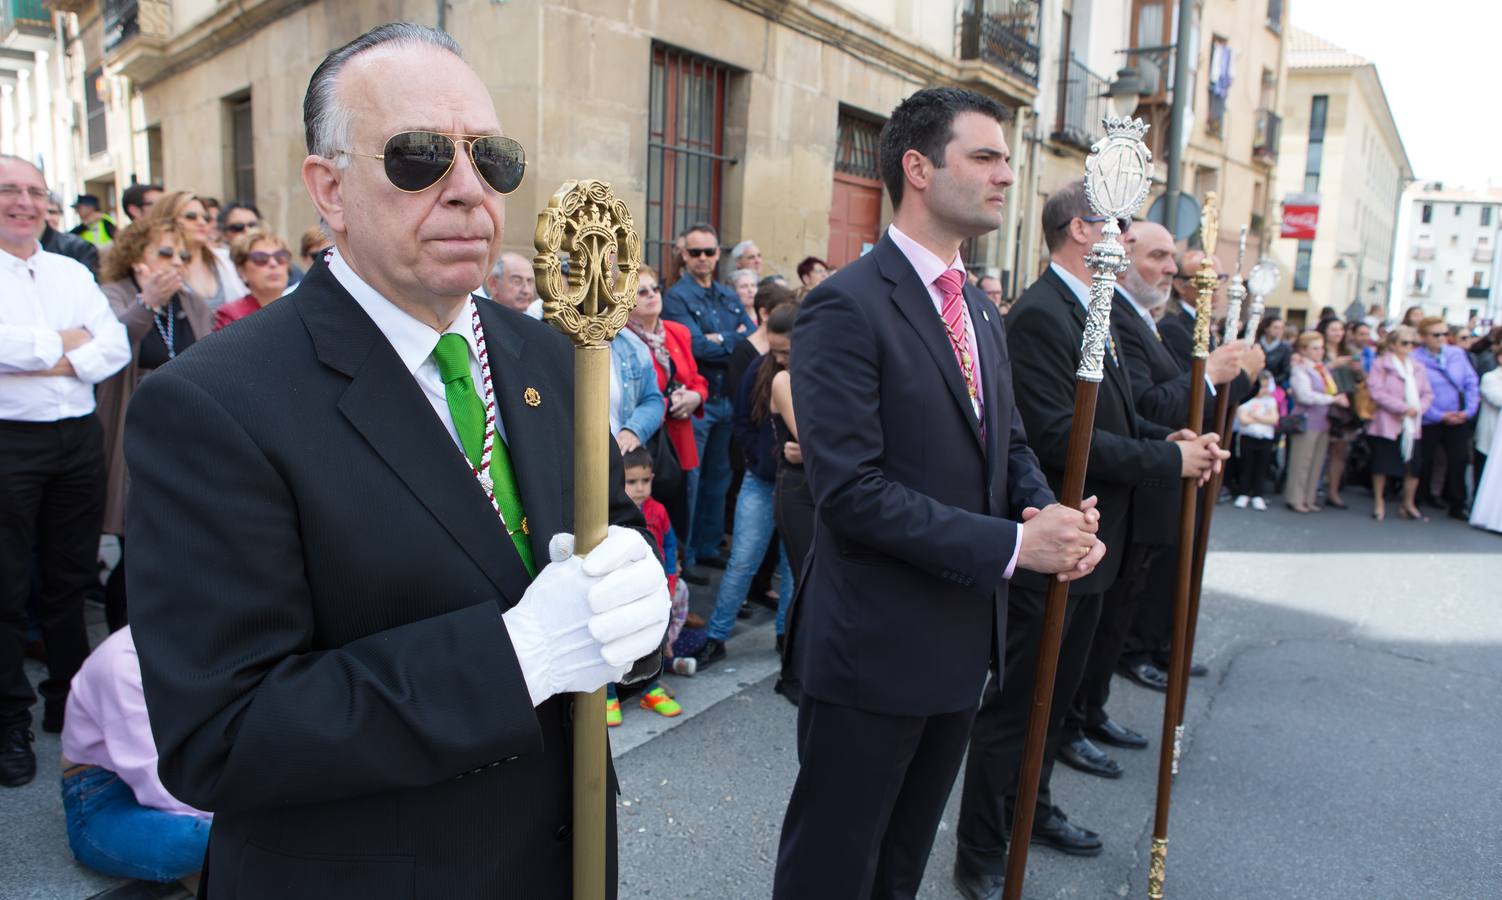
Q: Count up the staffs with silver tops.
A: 3